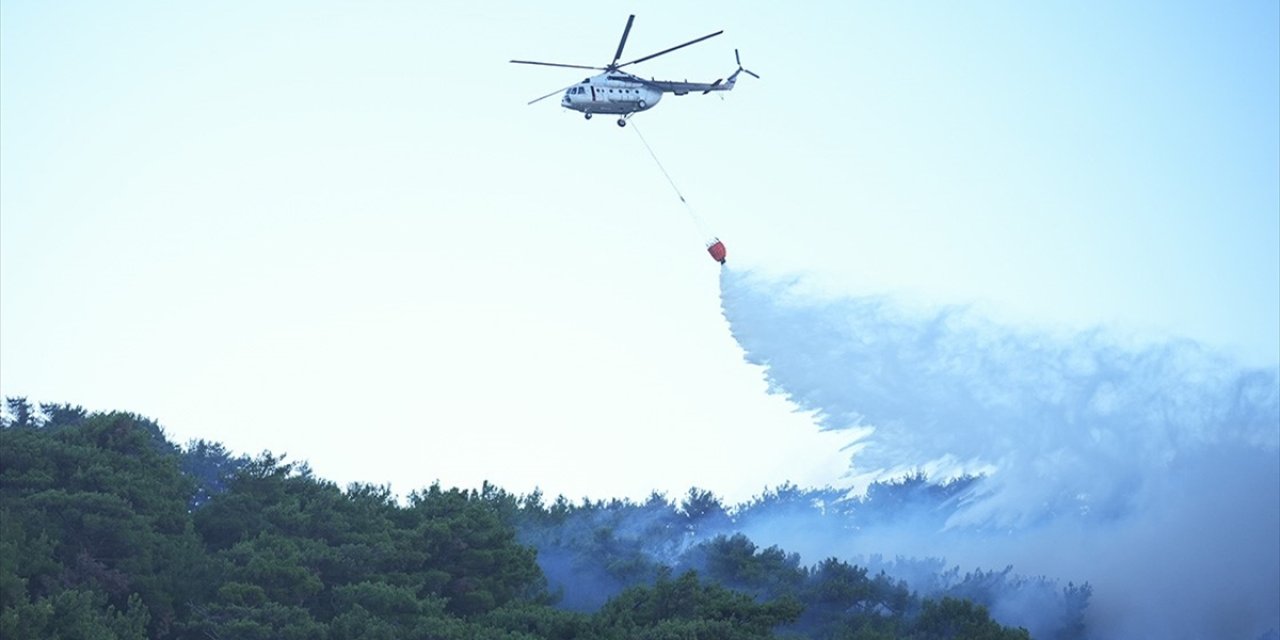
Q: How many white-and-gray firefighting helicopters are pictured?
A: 1